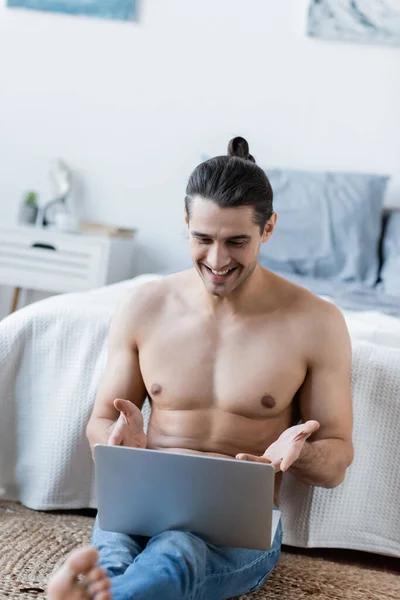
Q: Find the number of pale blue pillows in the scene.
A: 2